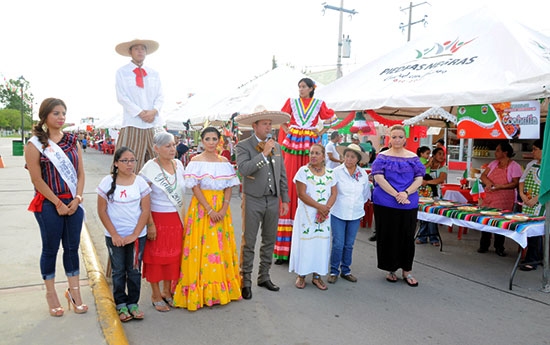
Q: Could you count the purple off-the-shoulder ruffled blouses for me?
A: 1